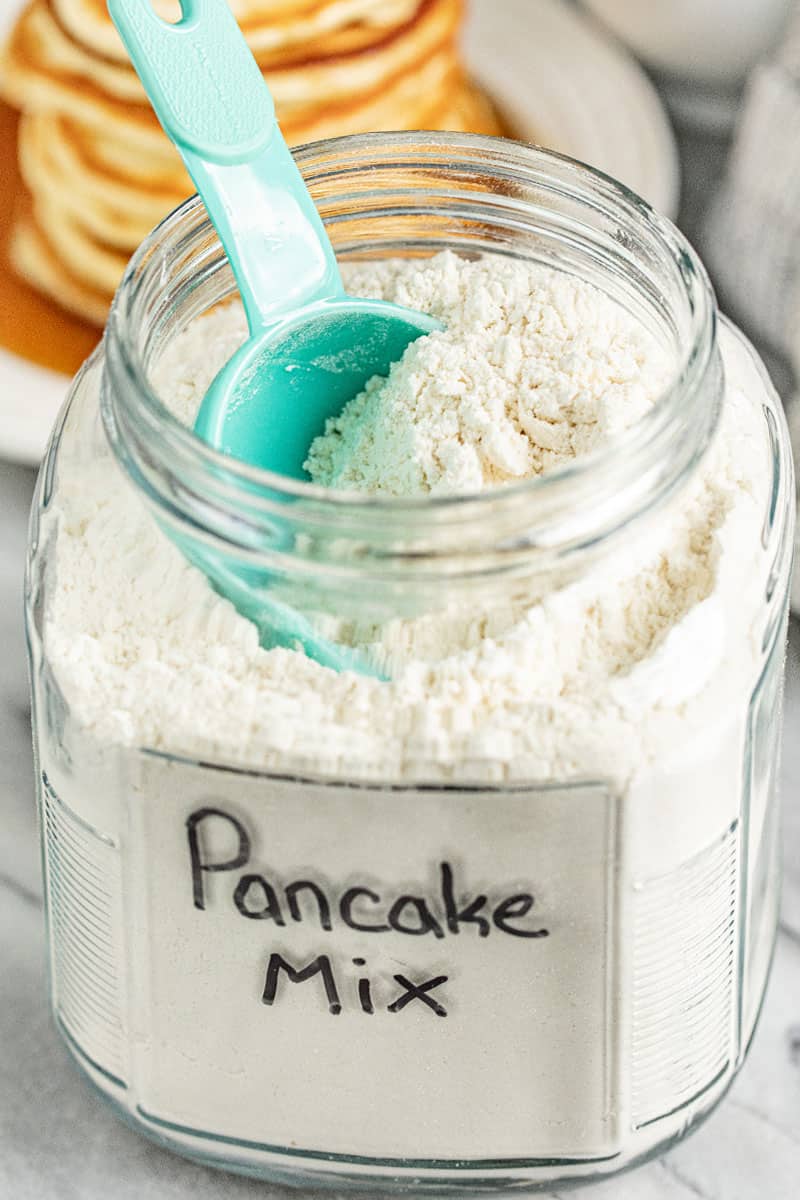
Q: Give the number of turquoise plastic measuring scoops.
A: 1